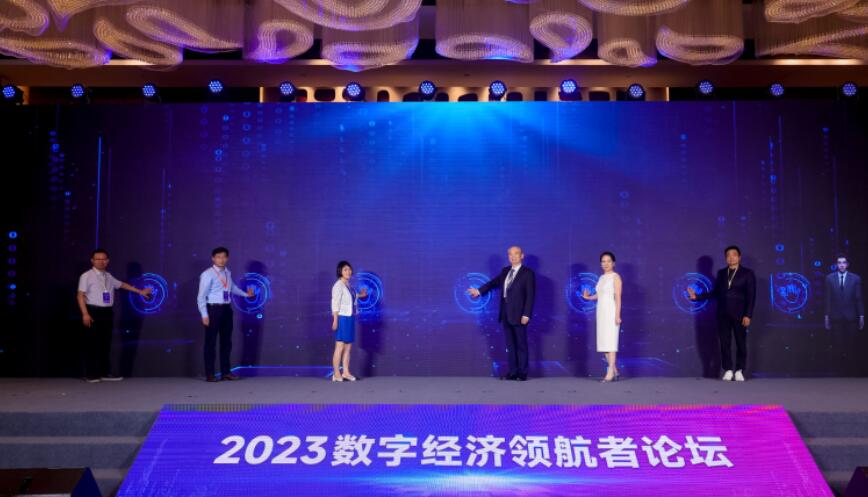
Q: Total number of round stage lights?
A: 13